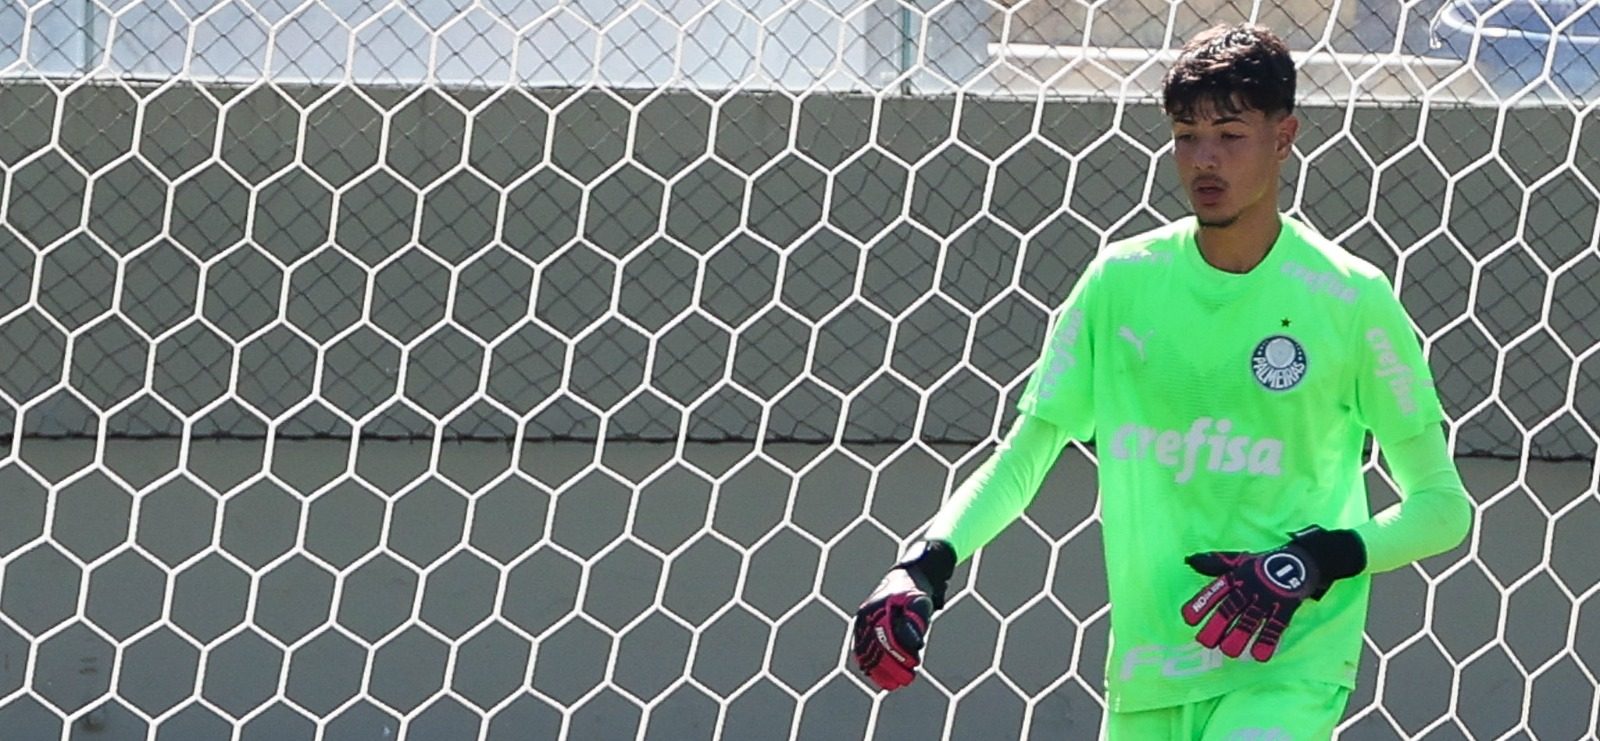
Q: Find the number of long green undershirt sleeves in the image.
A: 2